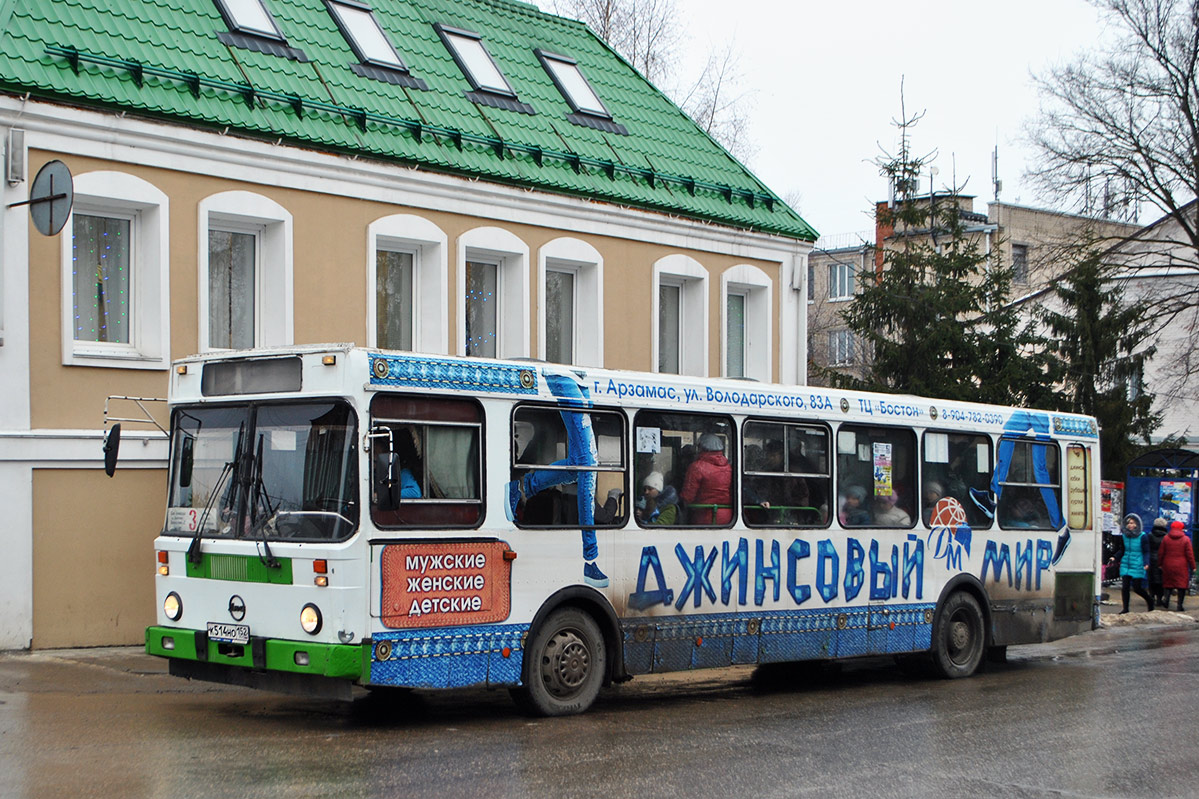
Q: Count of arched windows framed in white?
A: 7